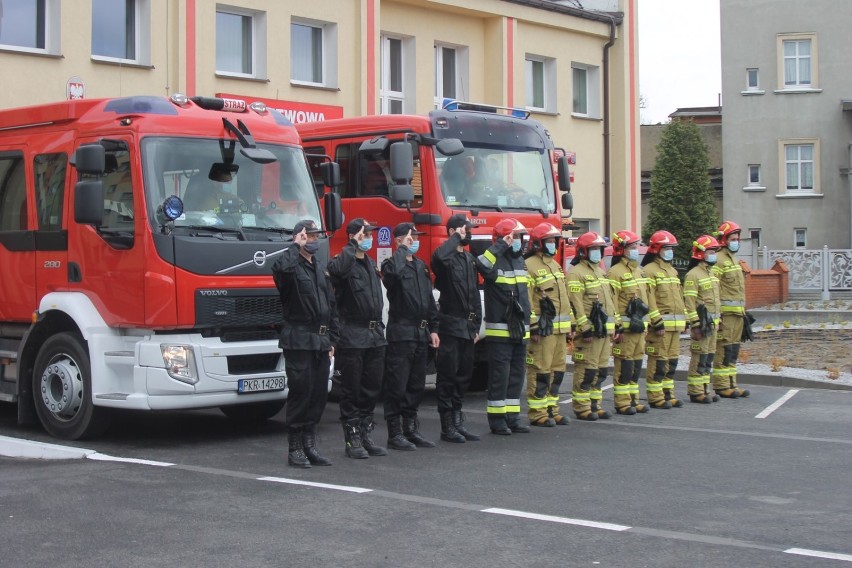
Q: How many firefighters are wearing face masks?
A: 11